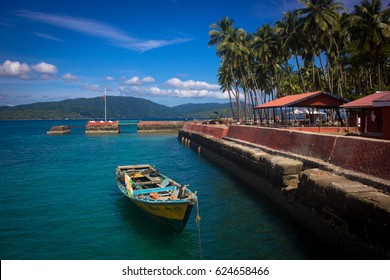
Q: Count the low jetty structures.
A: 3